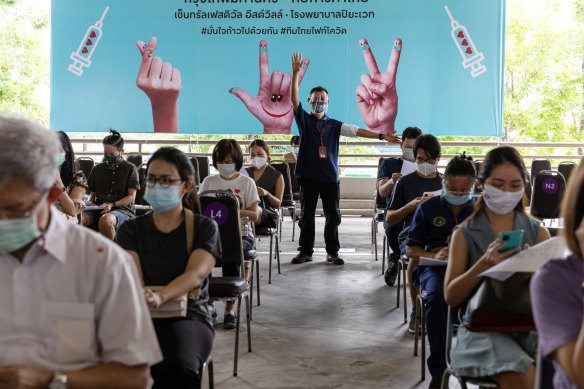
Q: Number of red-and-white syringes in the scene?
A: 2